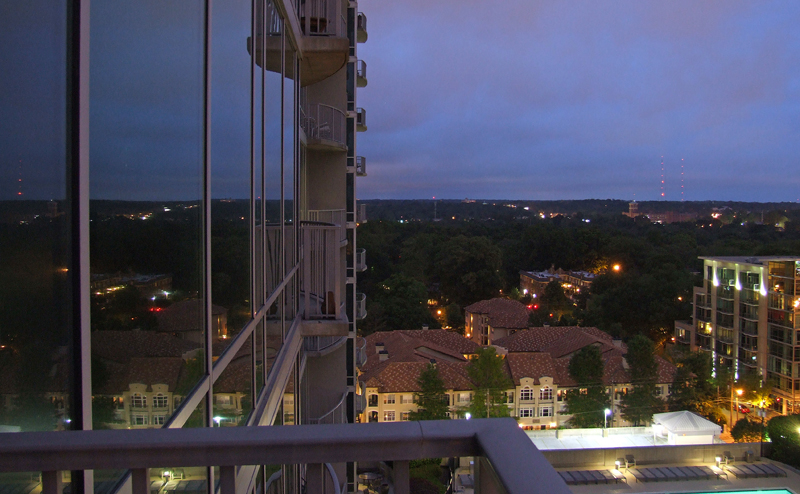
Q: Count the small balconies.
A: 9